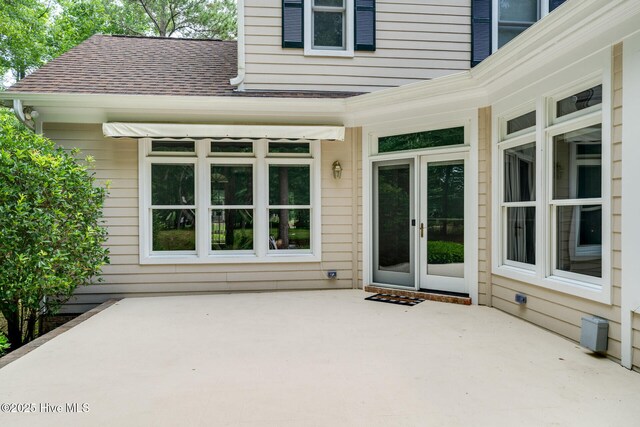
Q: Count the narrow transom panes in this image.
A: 6